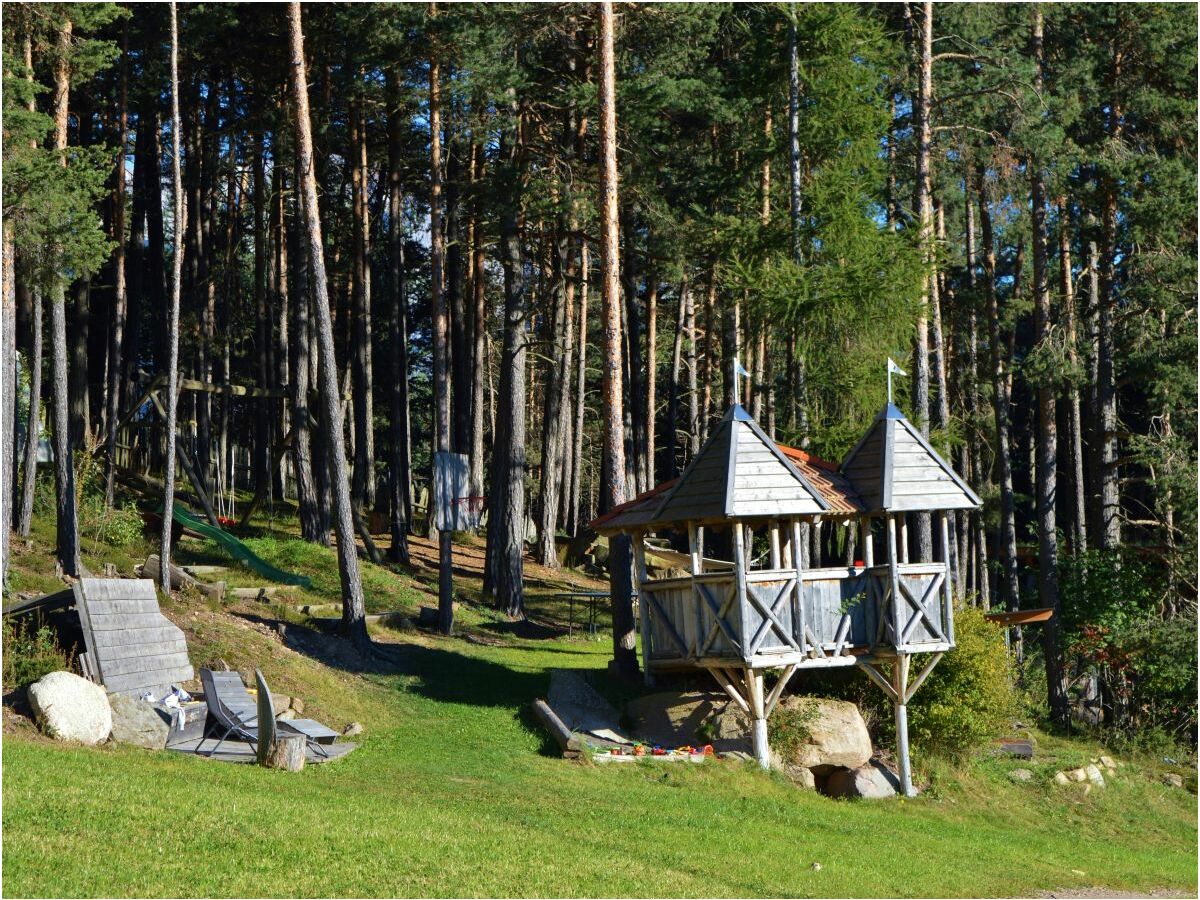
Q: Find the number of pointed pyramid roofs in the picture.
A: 2